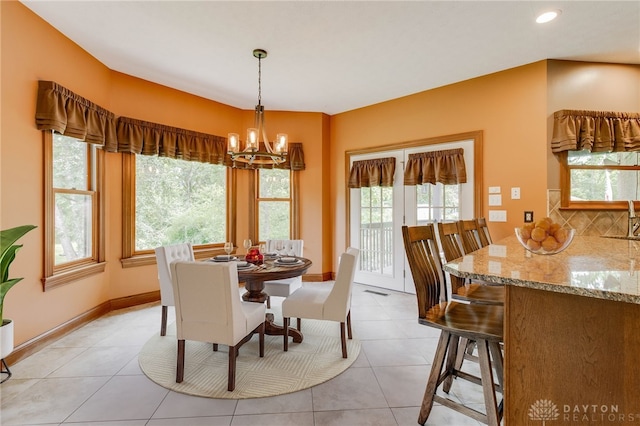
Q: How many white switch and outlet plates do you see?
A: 4